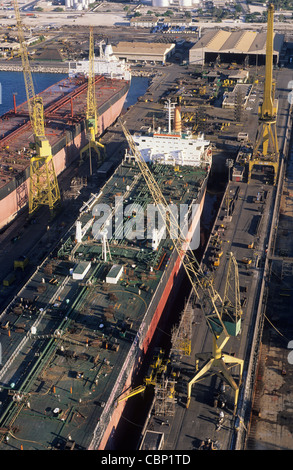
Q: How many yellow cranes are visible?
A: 4